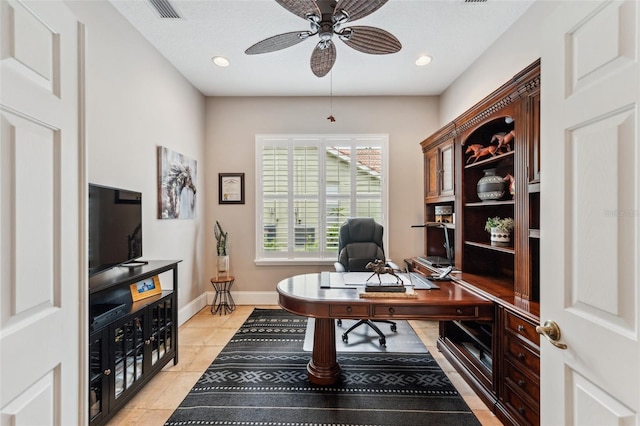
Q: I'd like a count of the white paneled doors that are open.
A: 2